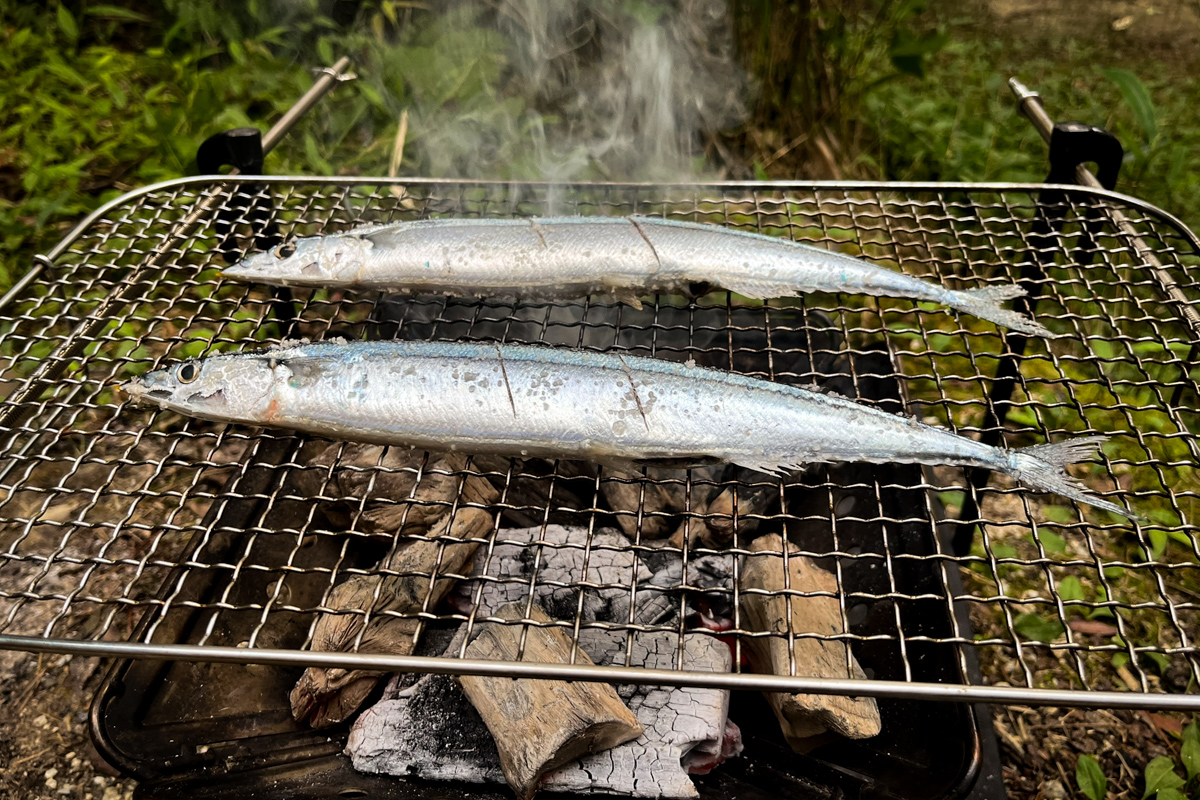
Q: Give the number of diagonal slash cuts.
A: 4